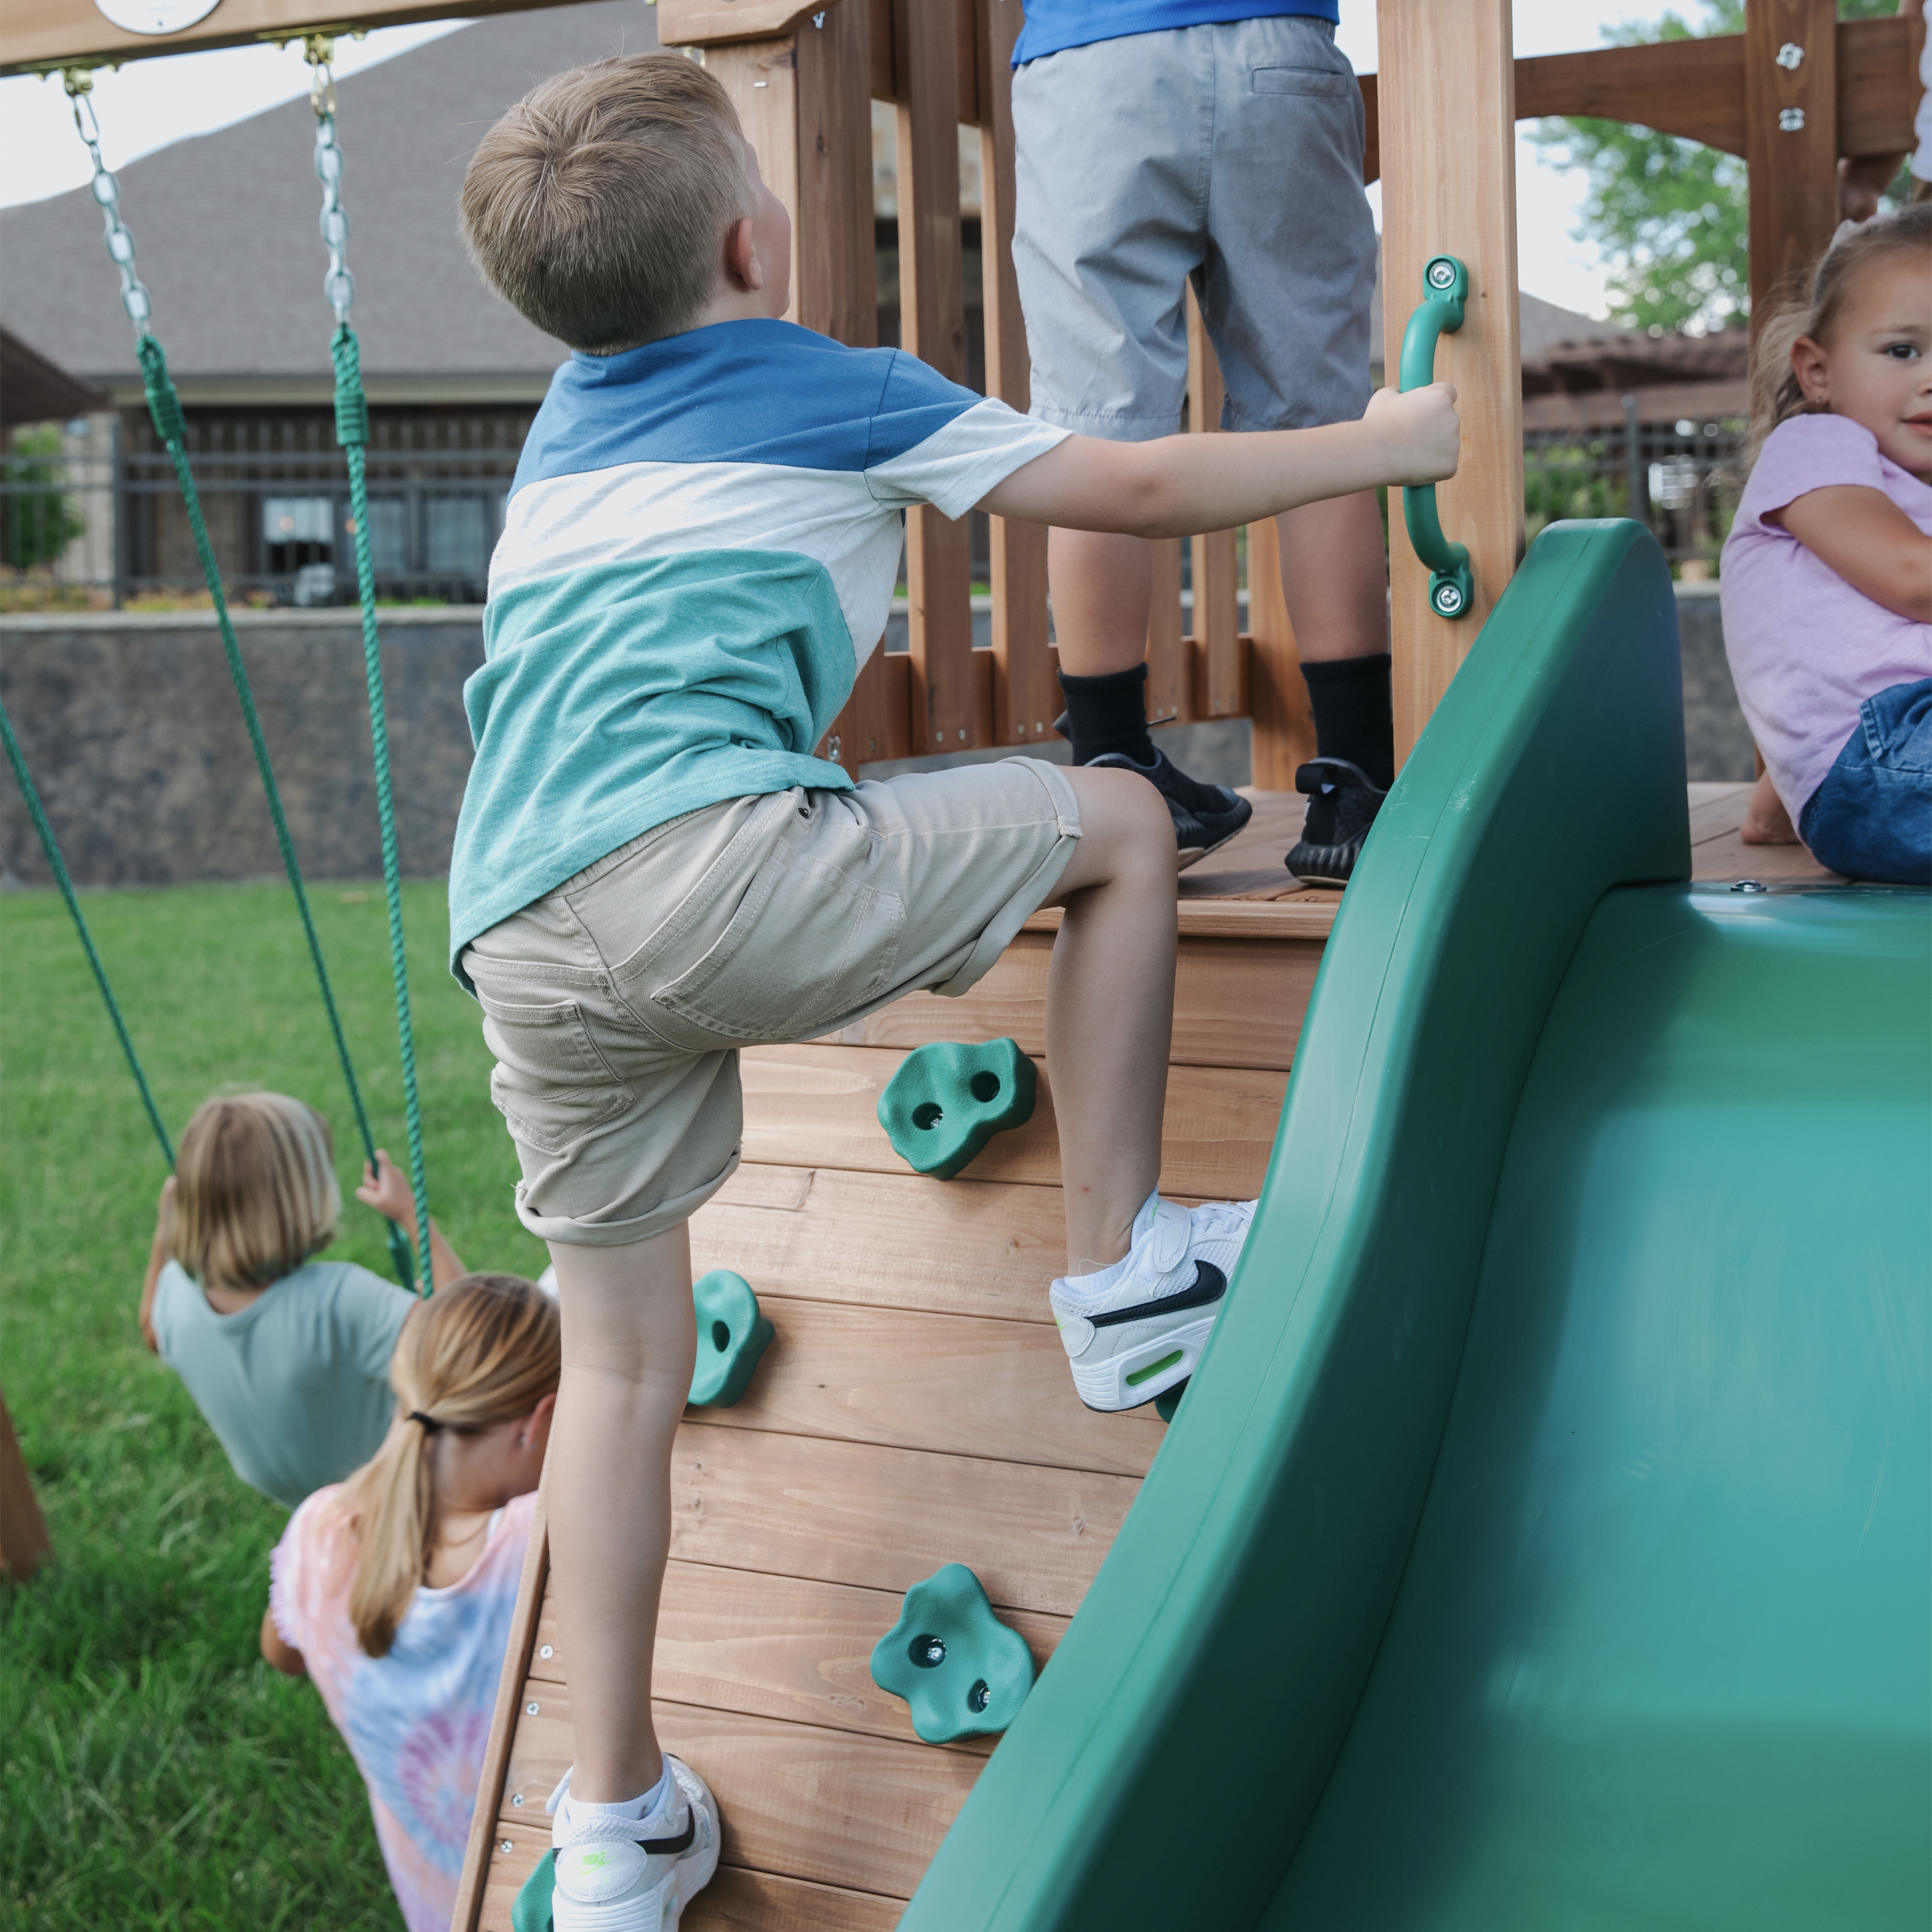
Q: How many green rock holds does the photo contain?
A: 5